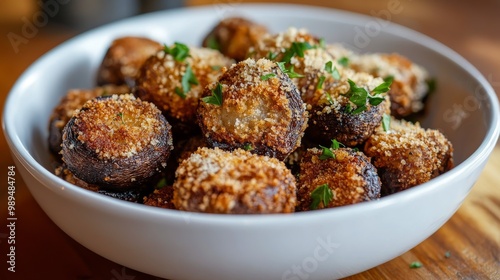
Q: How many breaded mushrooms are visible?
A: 12